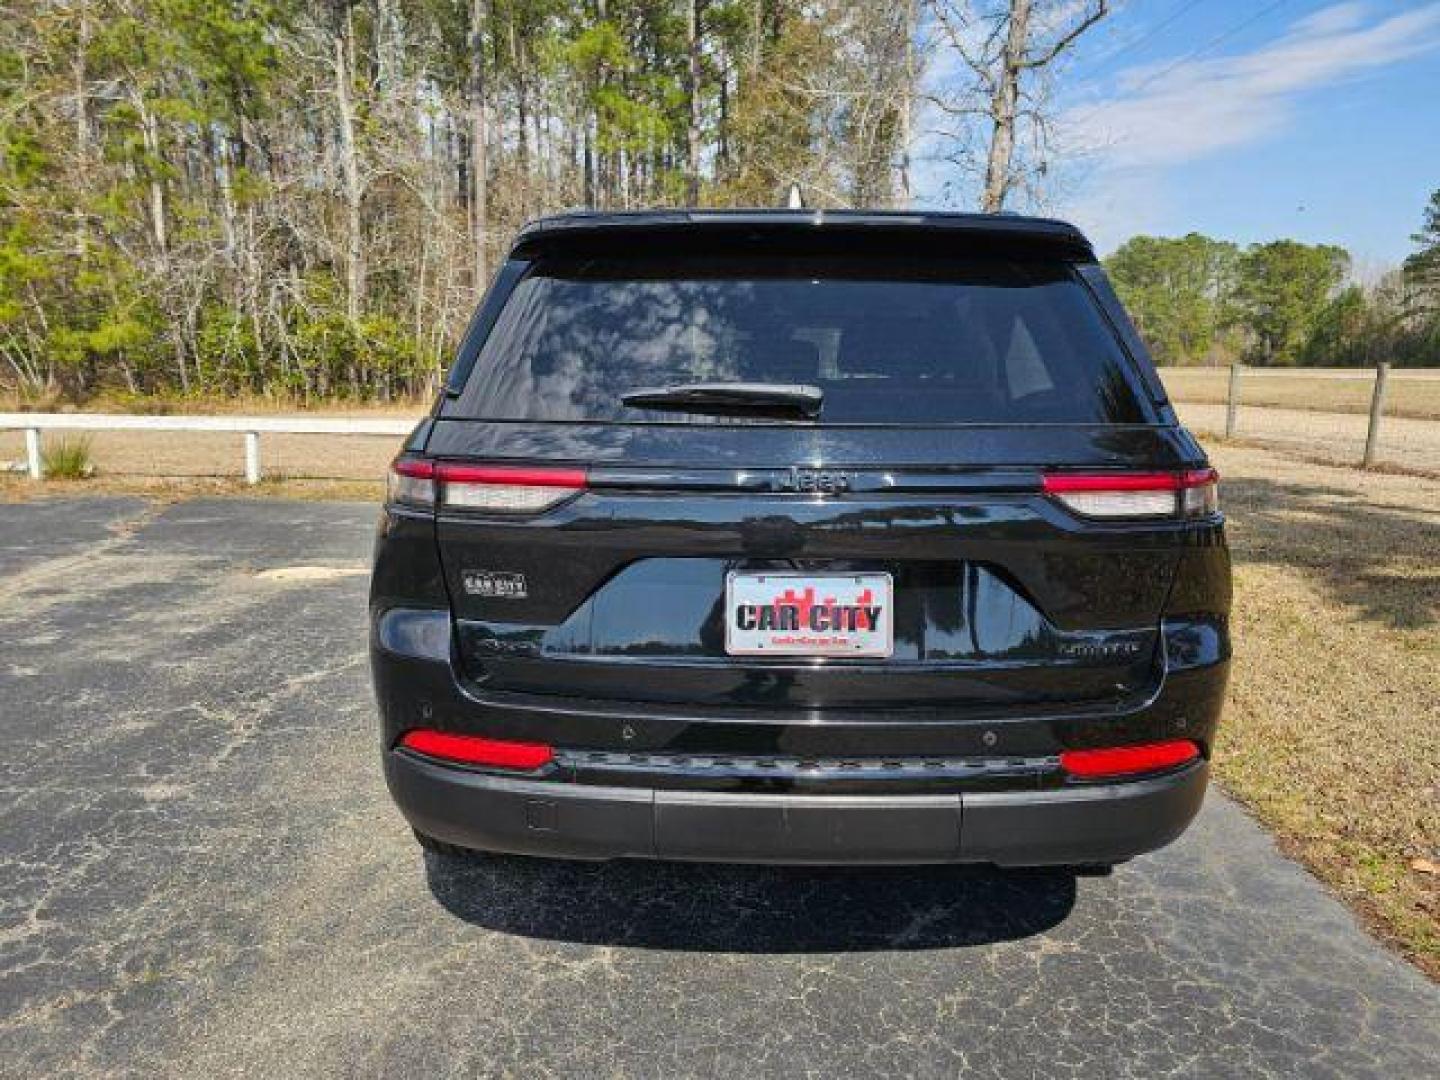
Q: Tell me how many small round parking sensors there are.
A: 4